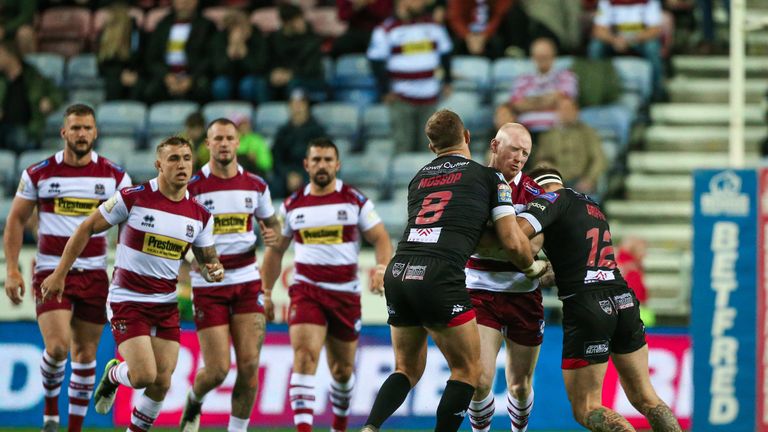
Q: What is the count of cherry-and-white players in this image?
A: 5